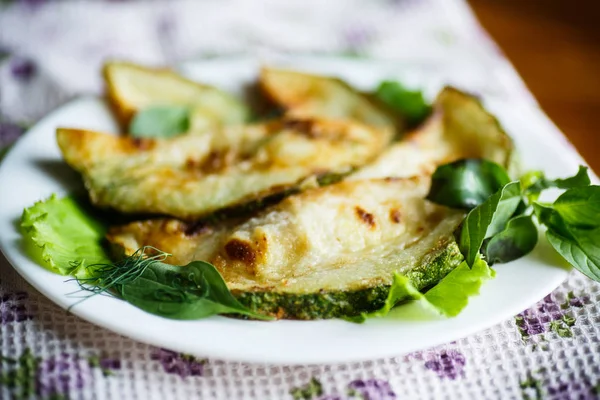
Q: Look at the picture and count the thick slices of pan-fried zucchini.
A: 5